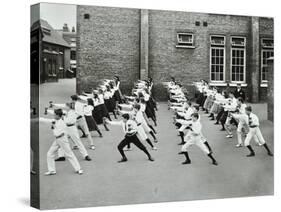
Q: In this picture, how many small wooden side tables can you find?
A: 0